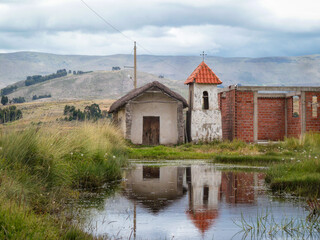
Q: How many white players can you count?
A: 0